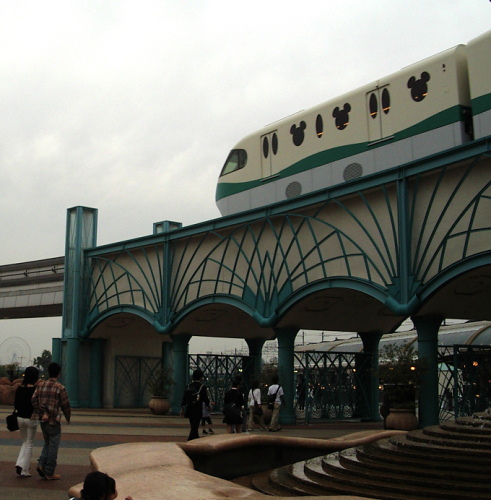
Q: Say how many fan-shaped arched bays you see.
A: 4